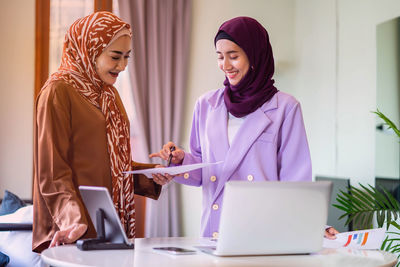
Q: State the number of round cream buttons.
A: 5